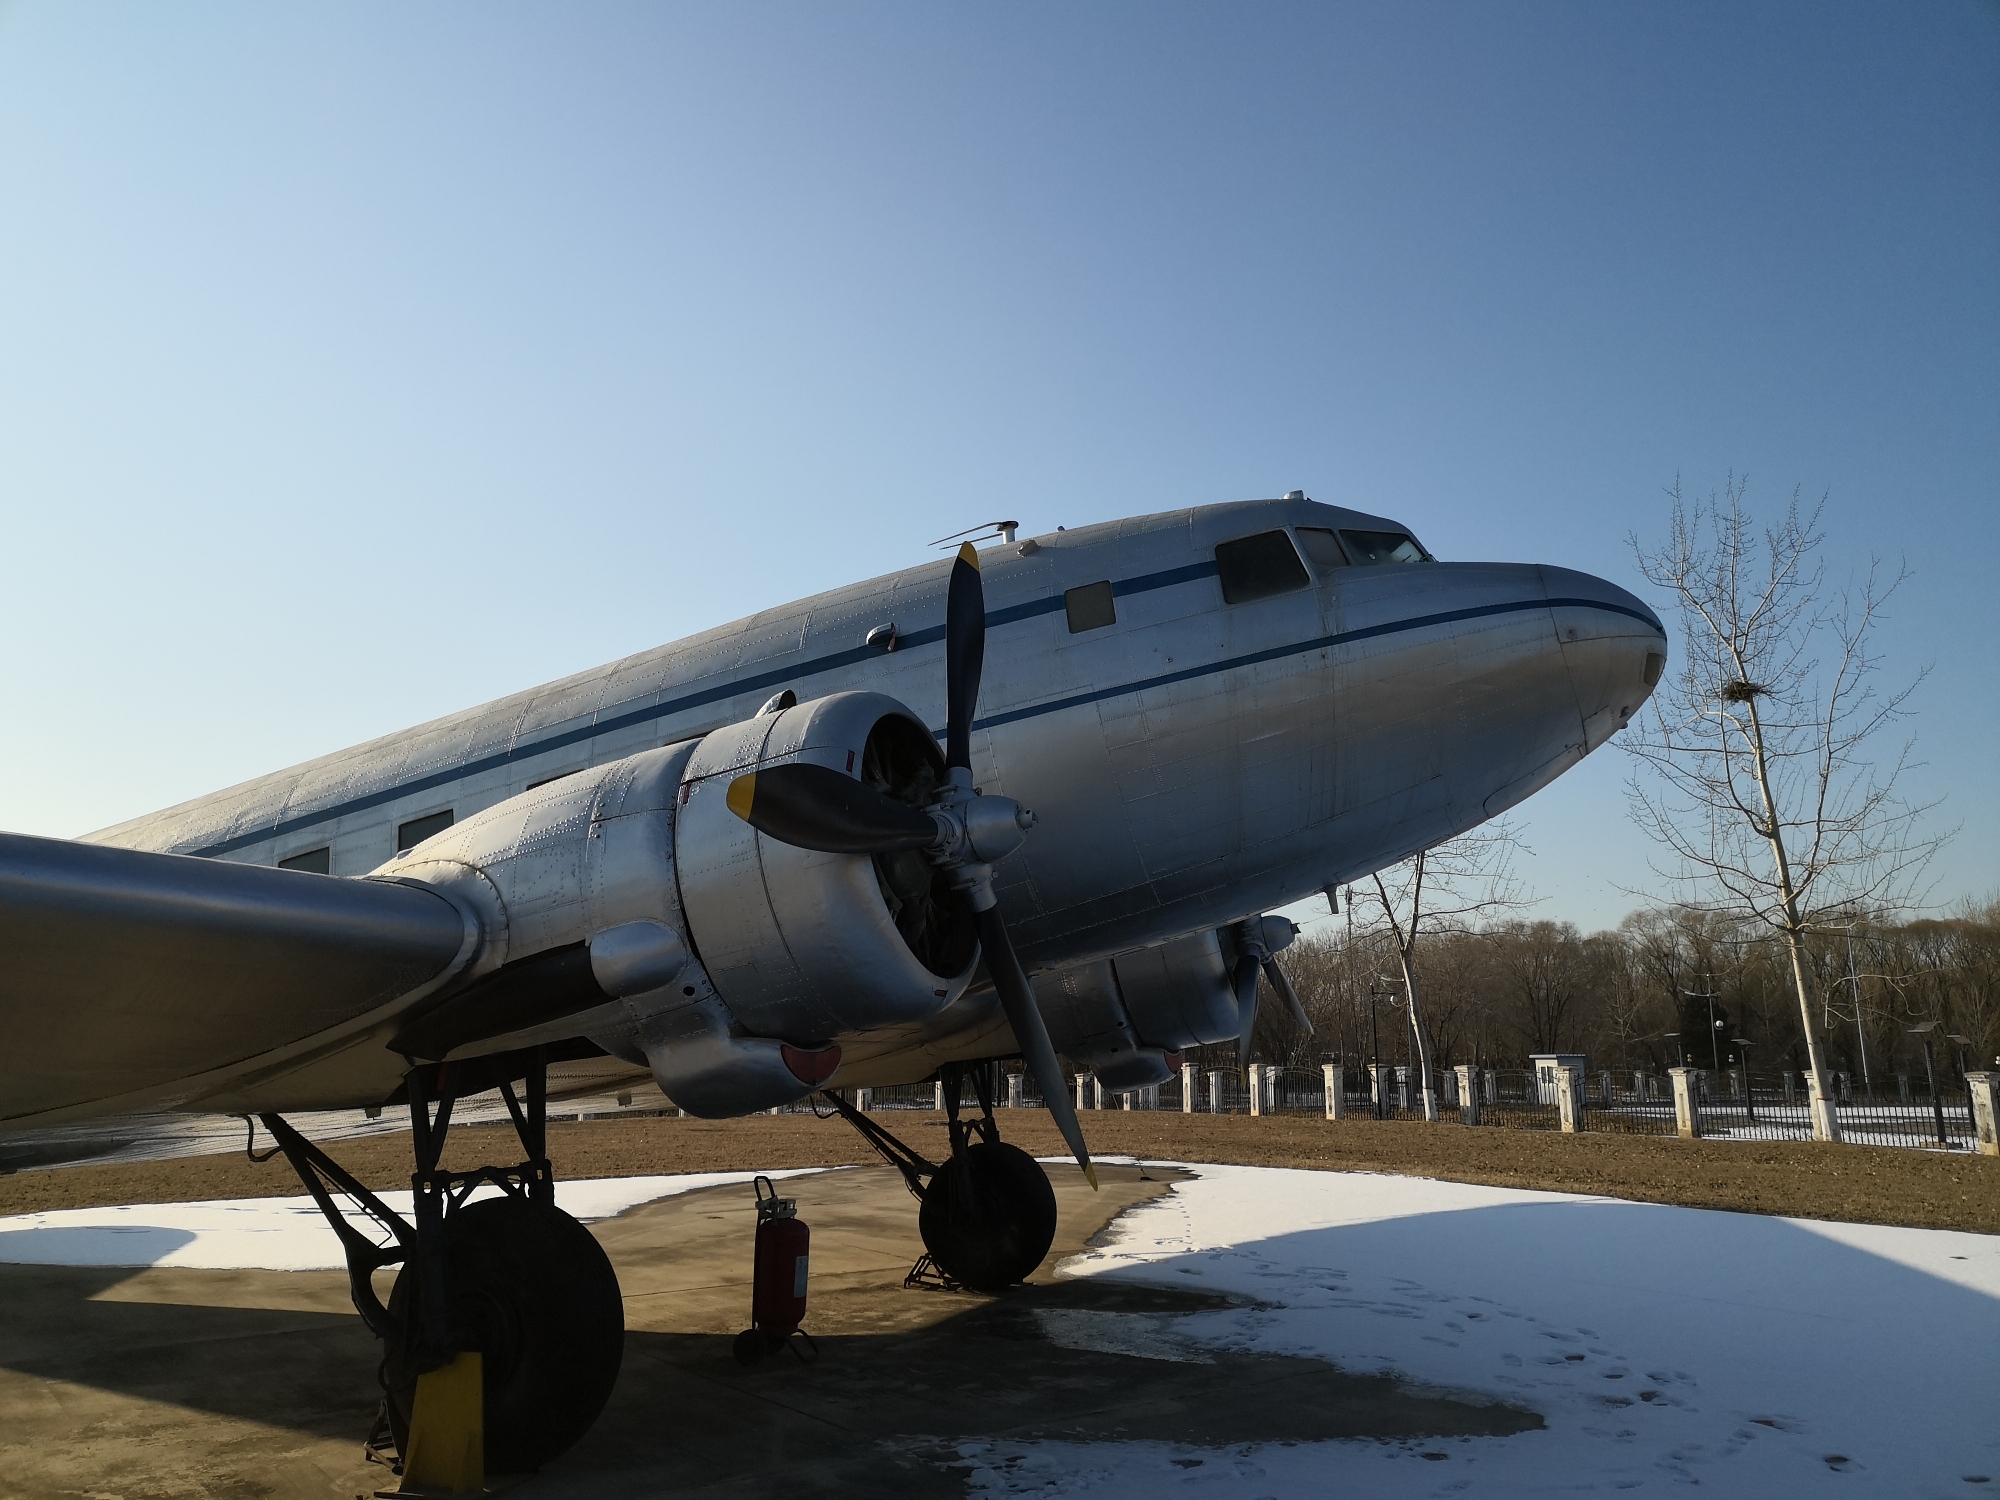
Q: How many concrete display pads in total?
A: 1